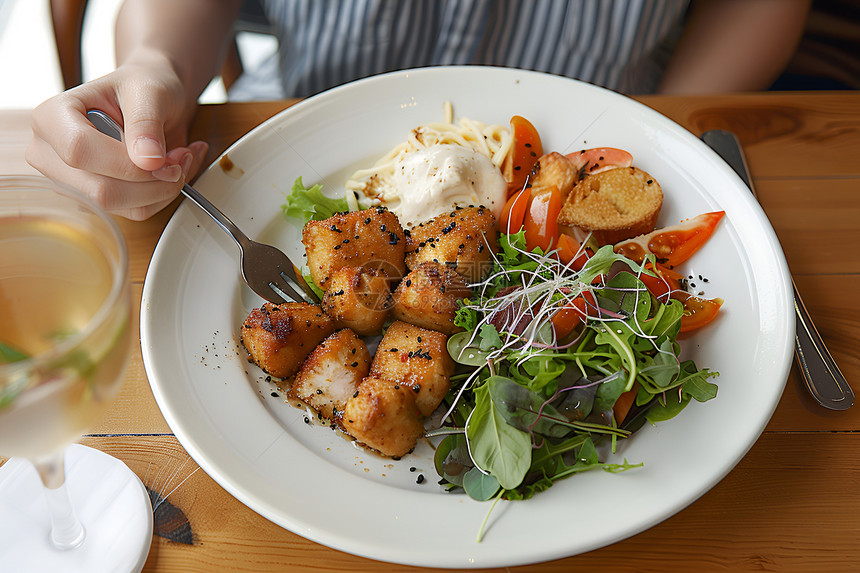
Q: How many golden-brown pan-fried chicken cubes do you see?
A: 8